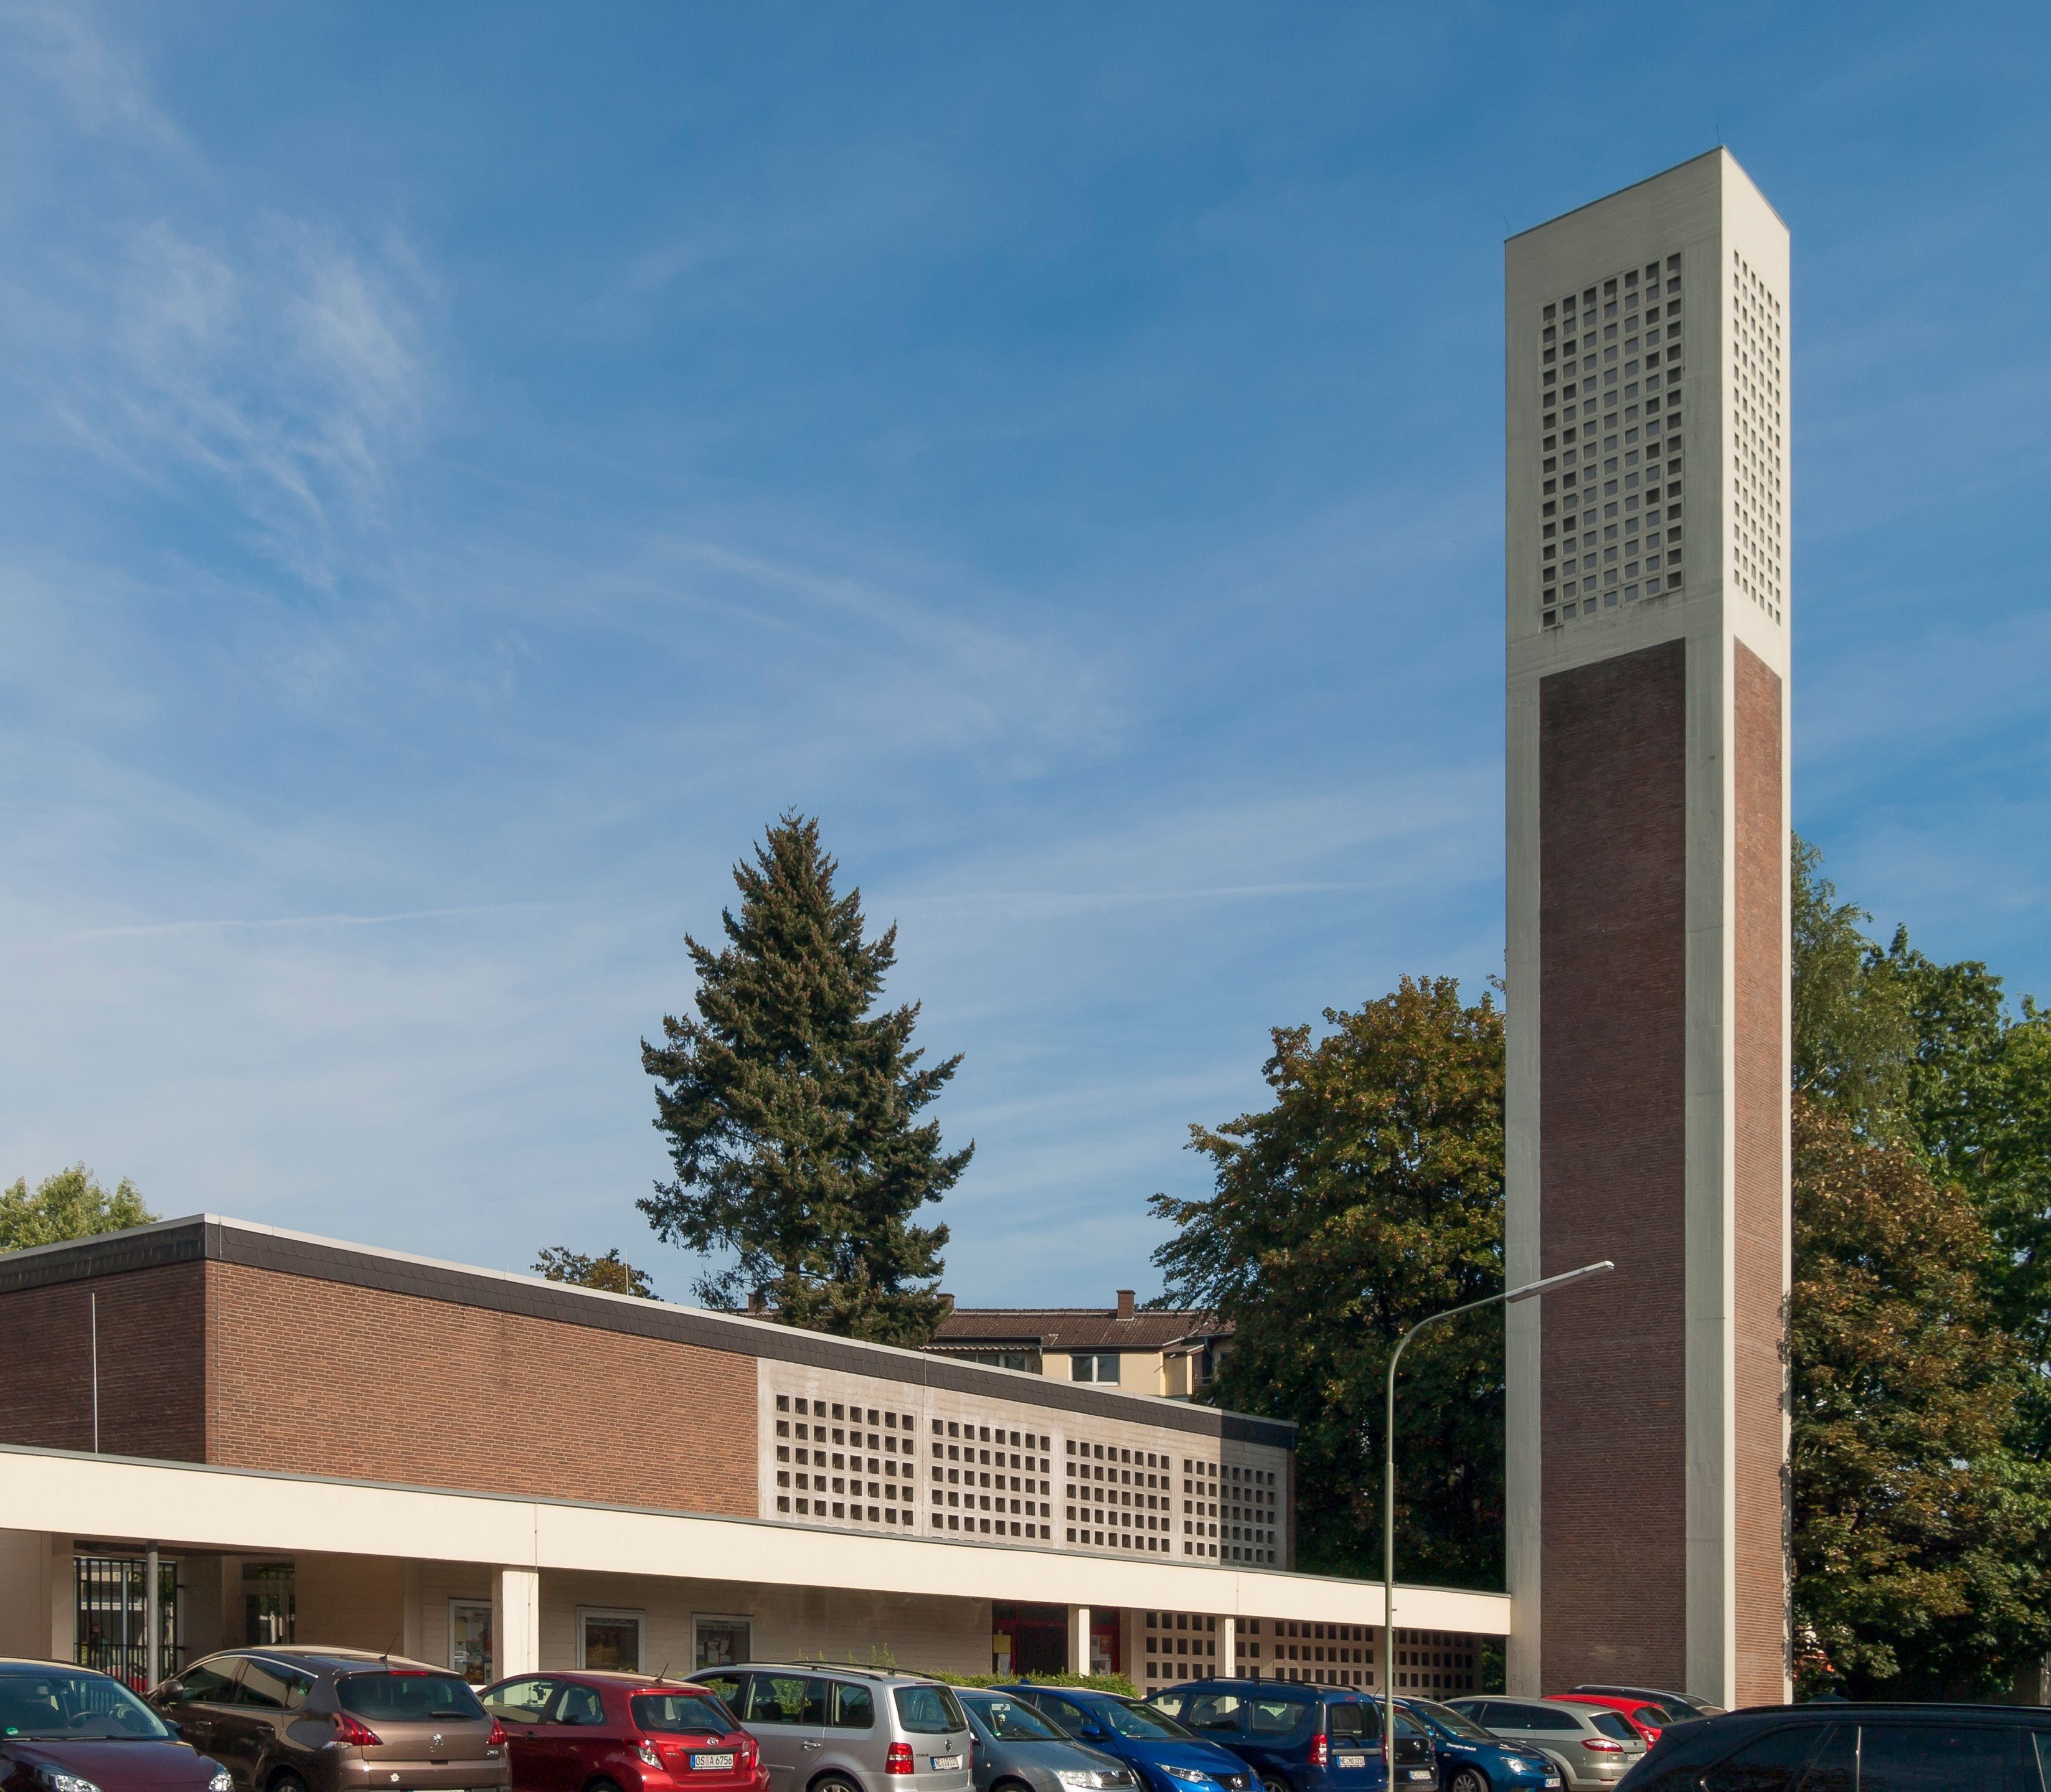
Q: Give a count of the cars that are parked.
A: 13